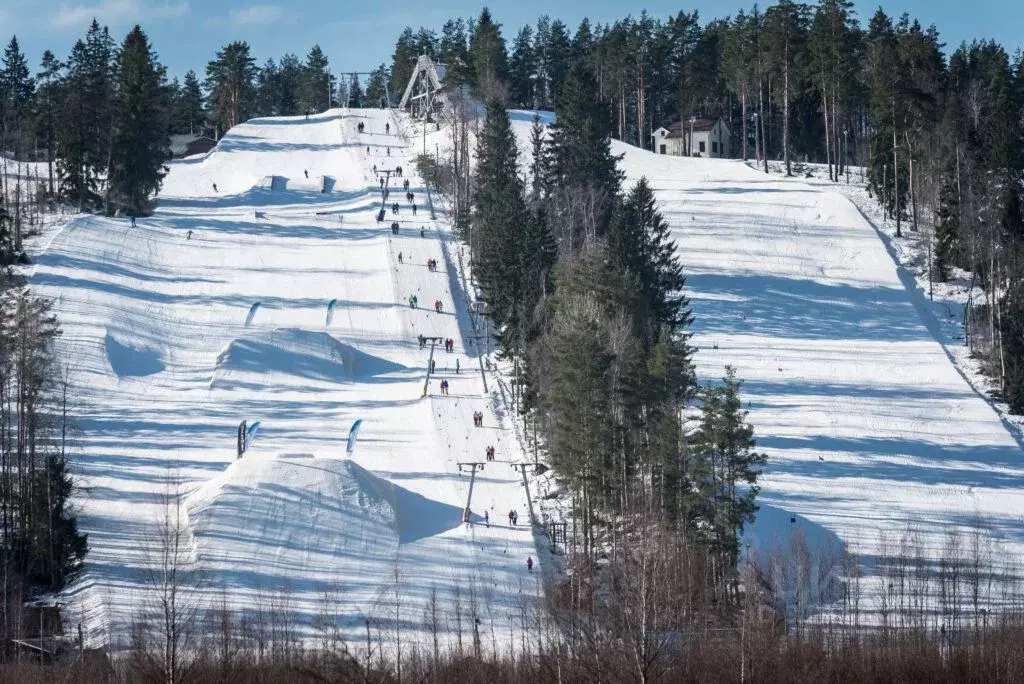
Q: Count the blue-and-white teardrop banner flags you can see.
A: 4